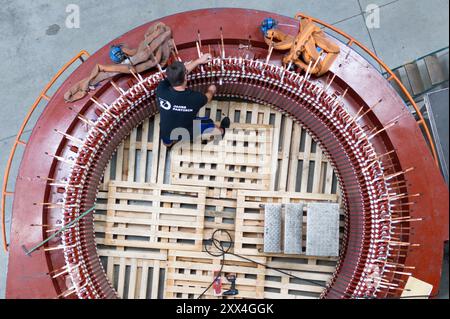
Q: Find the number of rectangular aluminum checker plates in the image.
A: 3